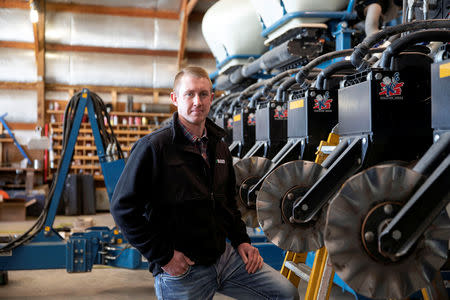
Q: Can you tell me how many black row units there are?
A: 6